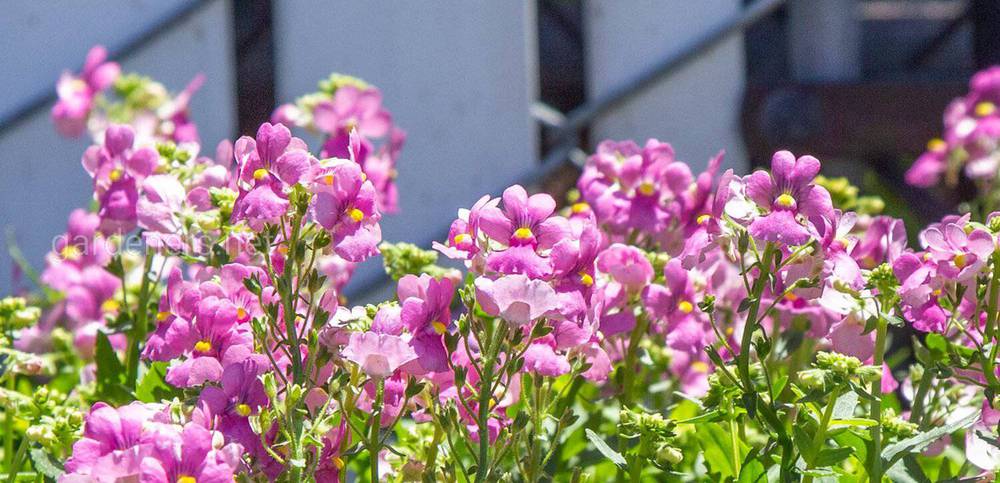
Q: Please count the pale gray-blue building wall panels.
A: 3